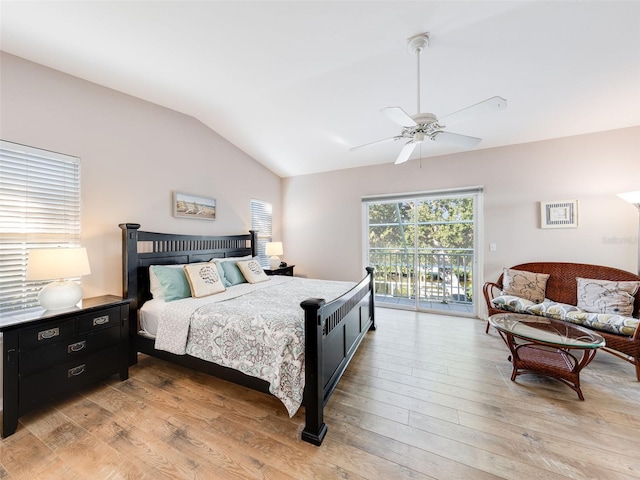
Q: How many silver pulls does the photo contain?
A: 4